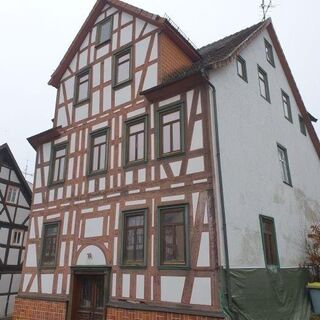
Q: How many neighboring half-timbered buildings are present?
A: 1